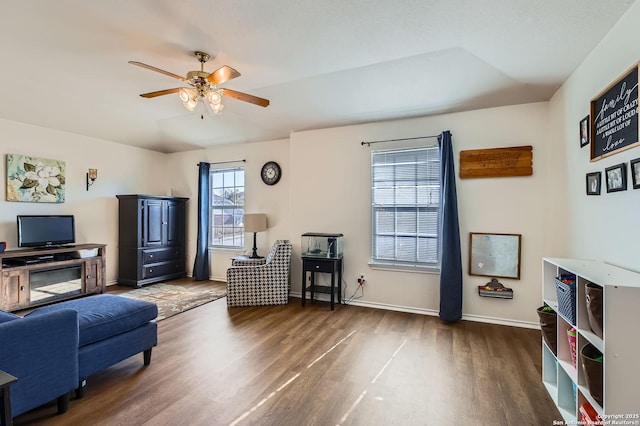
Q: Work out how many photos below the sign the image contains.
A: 3